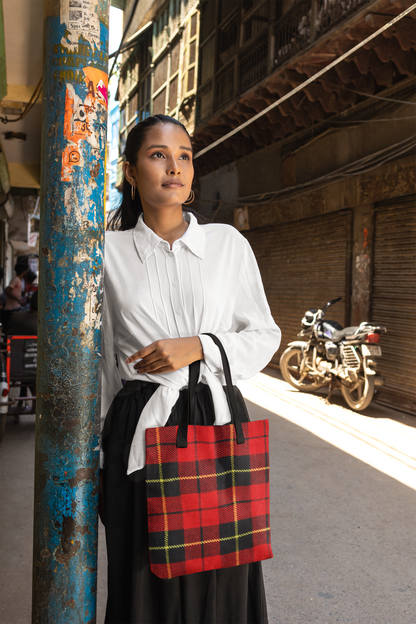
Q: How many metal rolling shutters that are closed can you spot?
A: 2